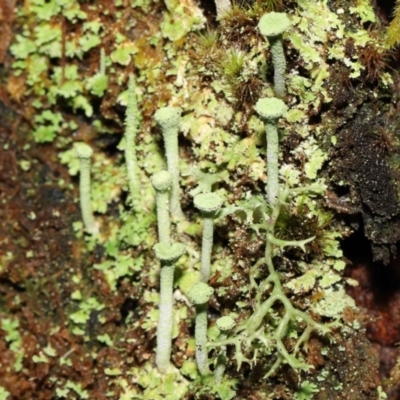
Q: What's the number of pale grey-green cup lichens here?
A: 9